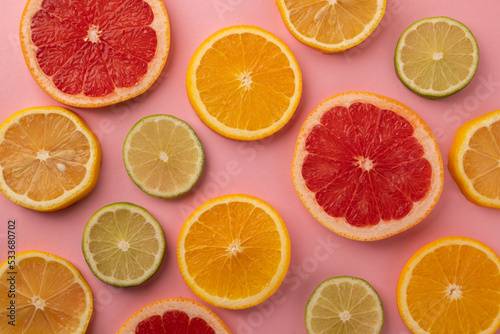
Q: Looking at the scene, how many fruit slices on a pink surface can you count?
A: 14